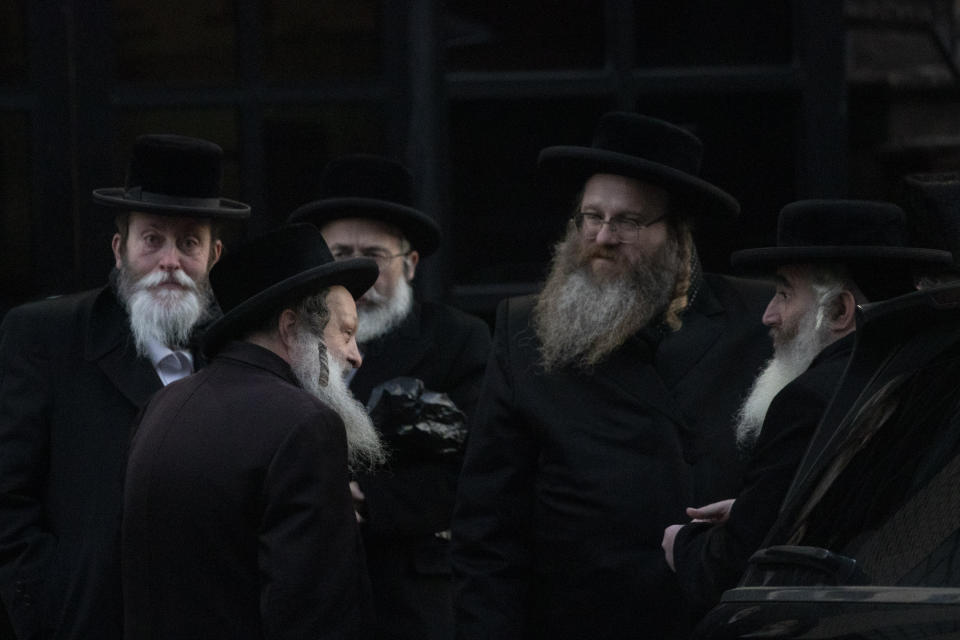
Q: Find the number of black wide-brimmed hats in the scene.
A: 5